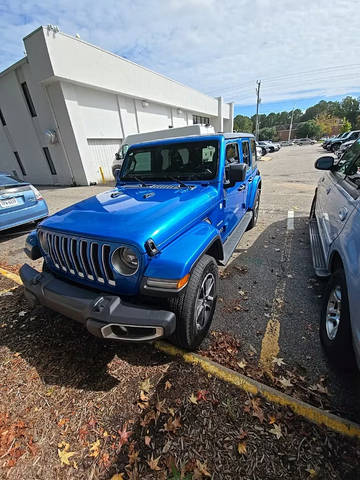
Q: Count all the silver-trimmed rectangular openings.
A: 7